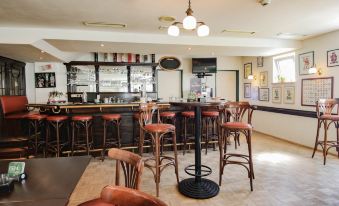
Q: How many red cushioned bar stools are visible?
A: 11